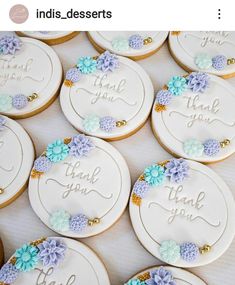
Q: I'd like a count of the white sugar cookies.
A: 11